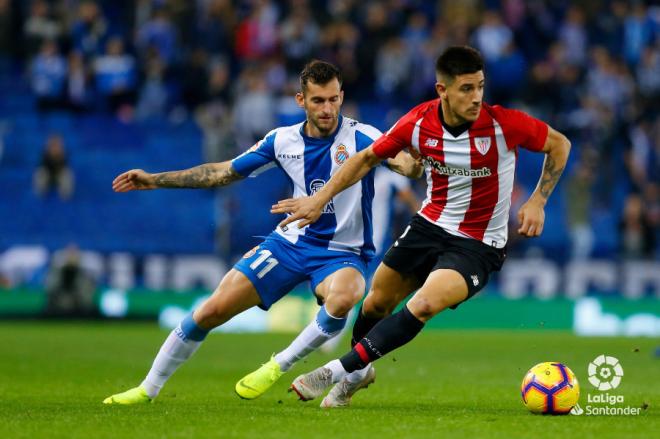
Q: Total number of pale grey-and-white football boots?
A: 2